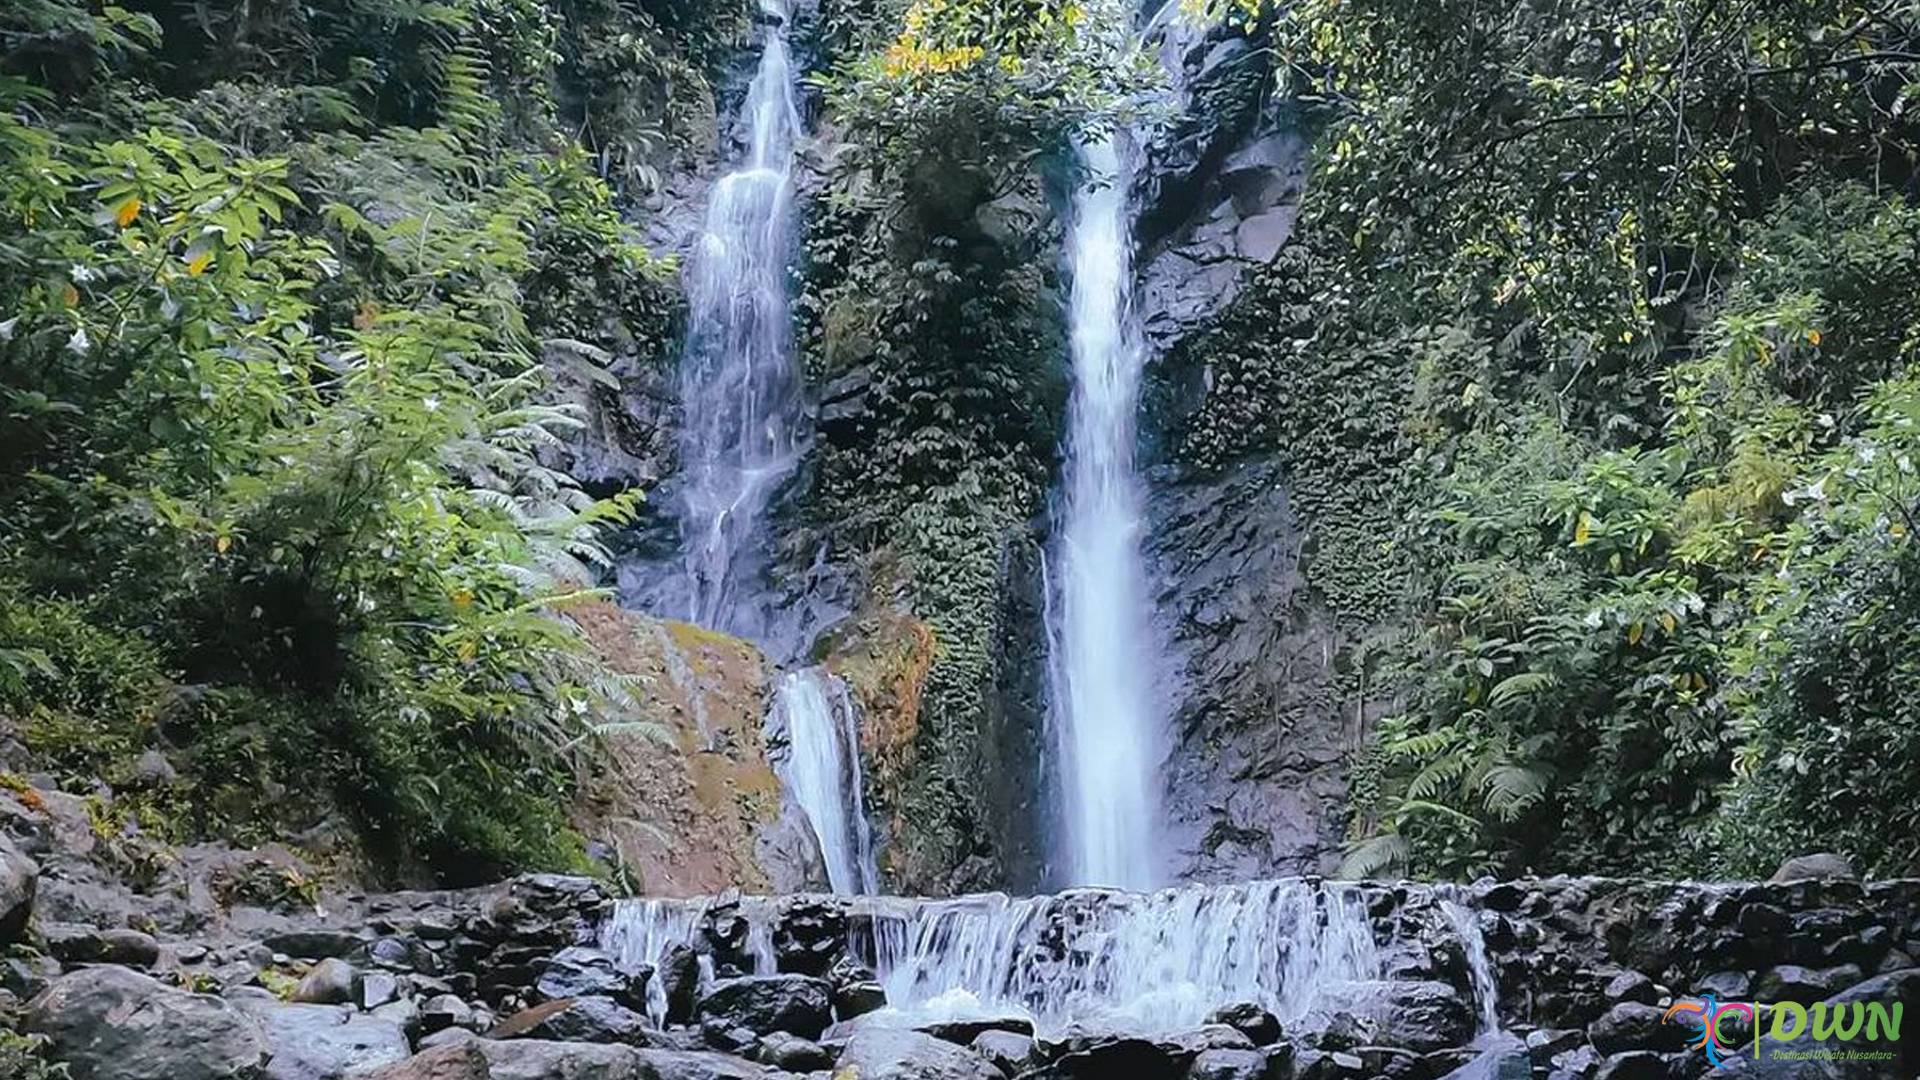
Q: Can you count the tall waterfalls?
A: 2